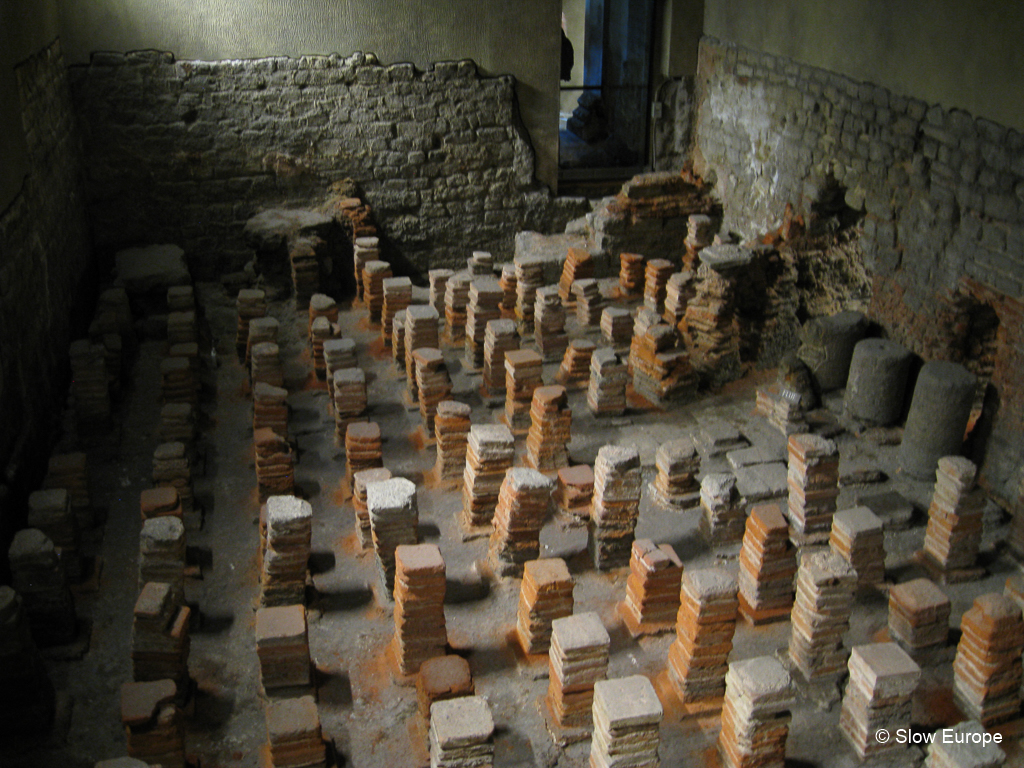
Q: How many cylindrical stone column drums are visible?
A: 3